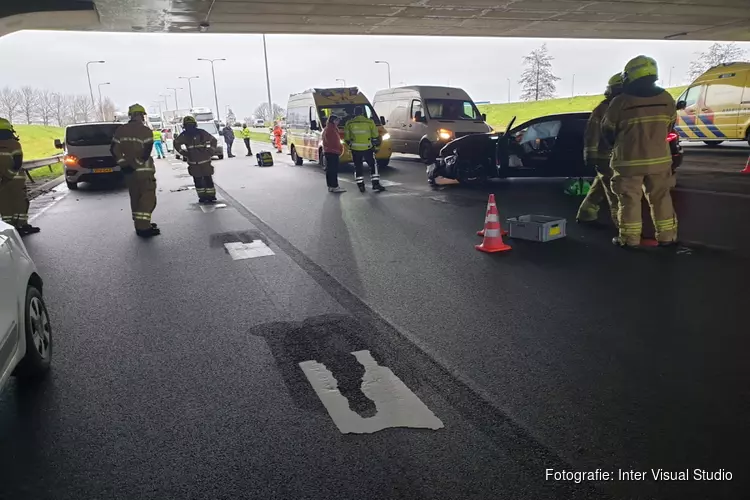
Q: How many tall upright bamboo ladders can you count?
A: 0